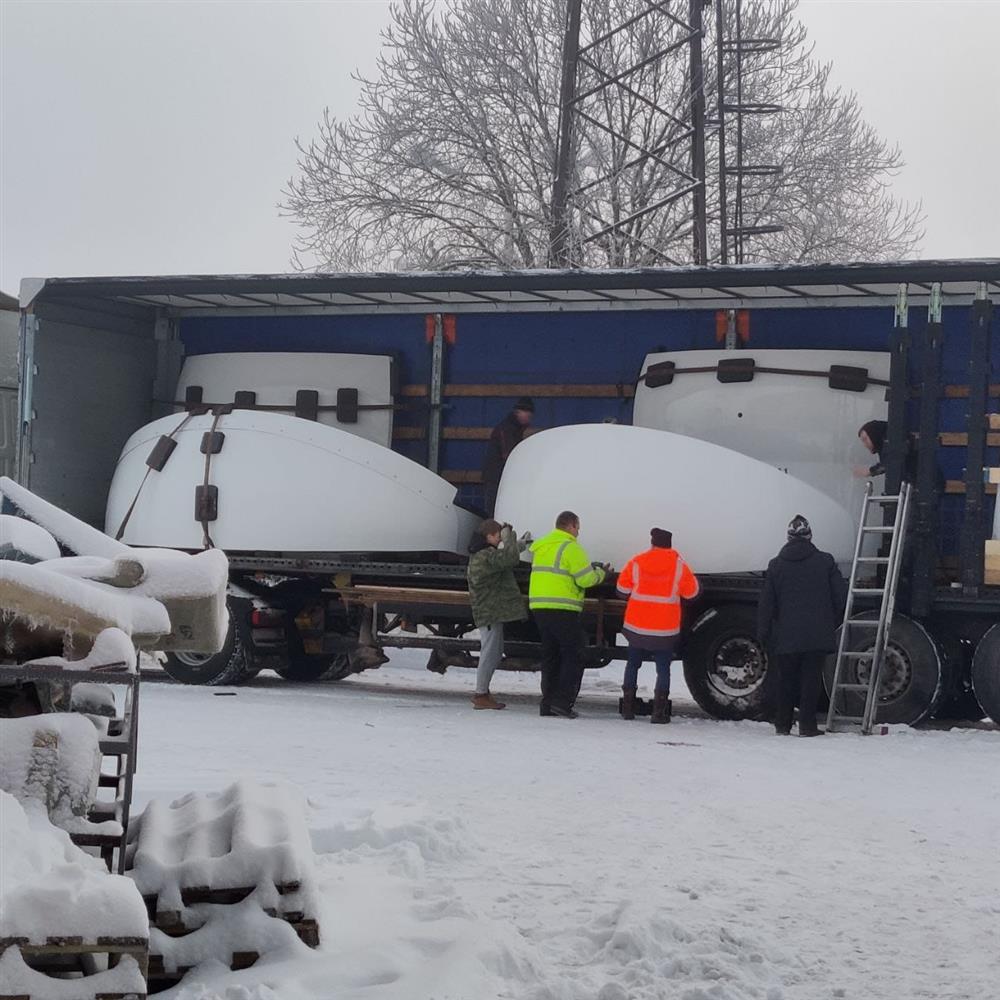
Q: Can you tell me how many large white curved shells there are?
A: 4